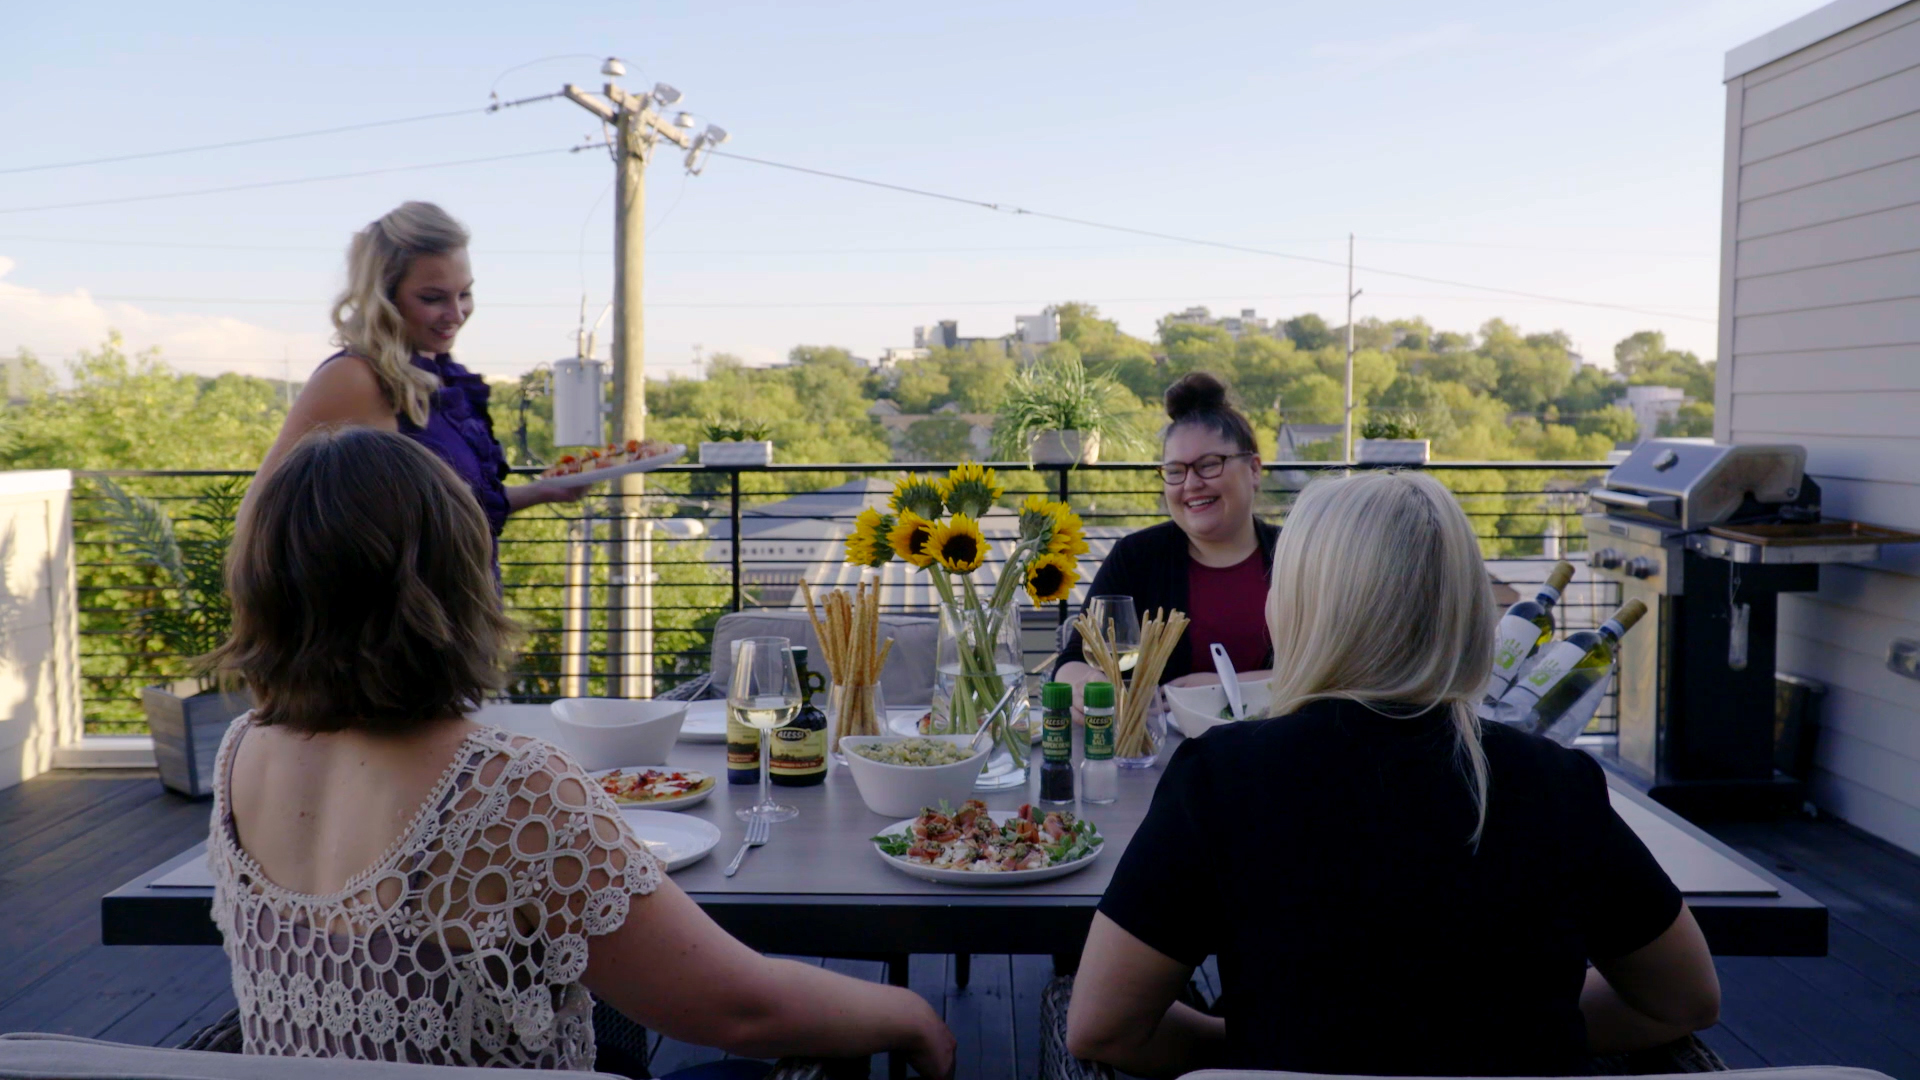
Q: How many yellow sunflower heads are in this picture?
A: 8